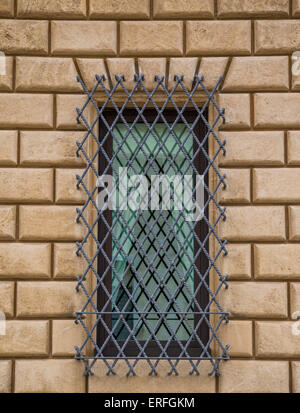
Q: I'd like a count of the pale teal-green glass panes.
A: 1